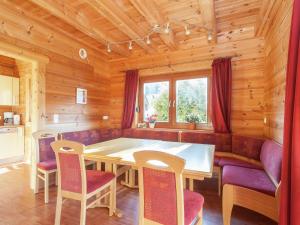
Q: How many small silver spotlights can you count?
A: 6